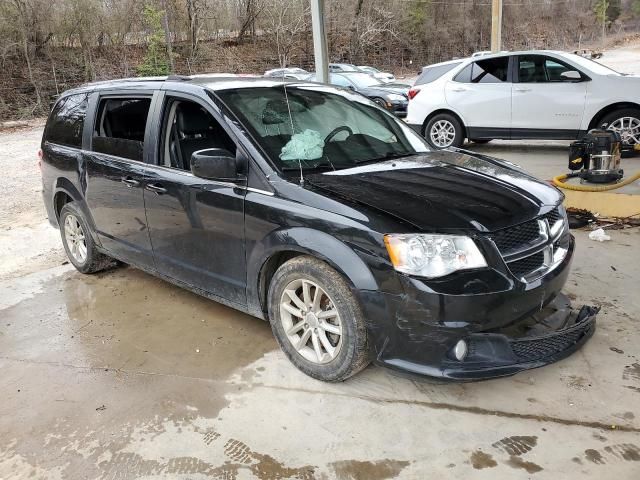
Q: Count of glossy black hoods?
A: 1